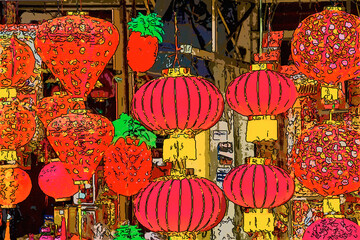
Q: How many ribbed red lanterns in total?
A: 4